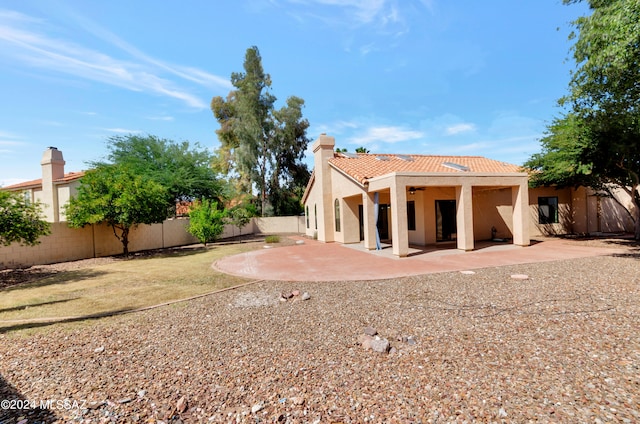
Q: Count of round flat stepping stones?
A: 2